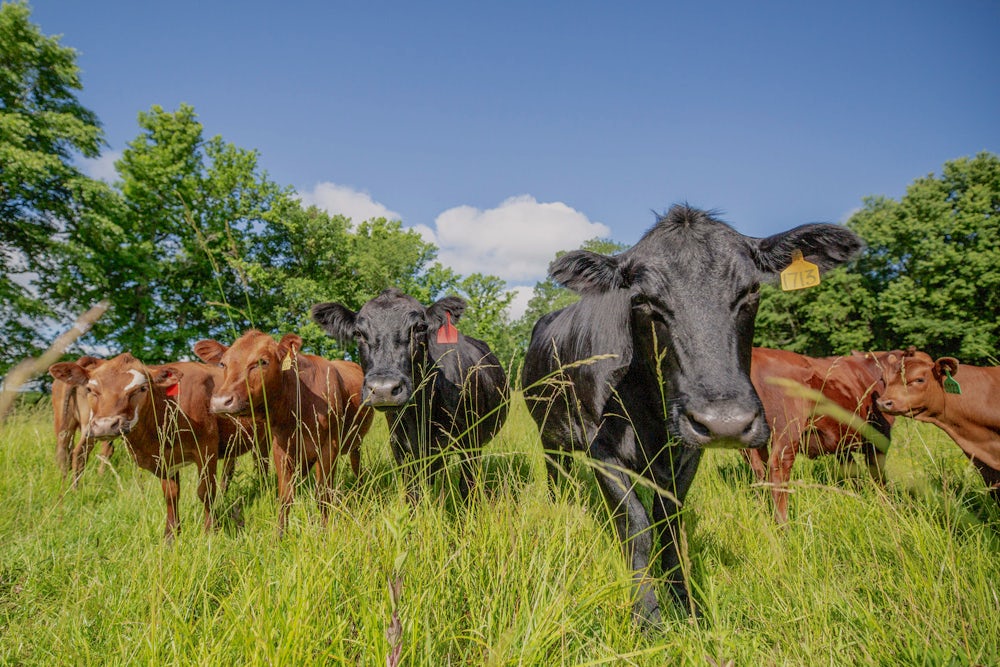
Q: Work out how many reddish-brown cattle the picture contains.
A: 5